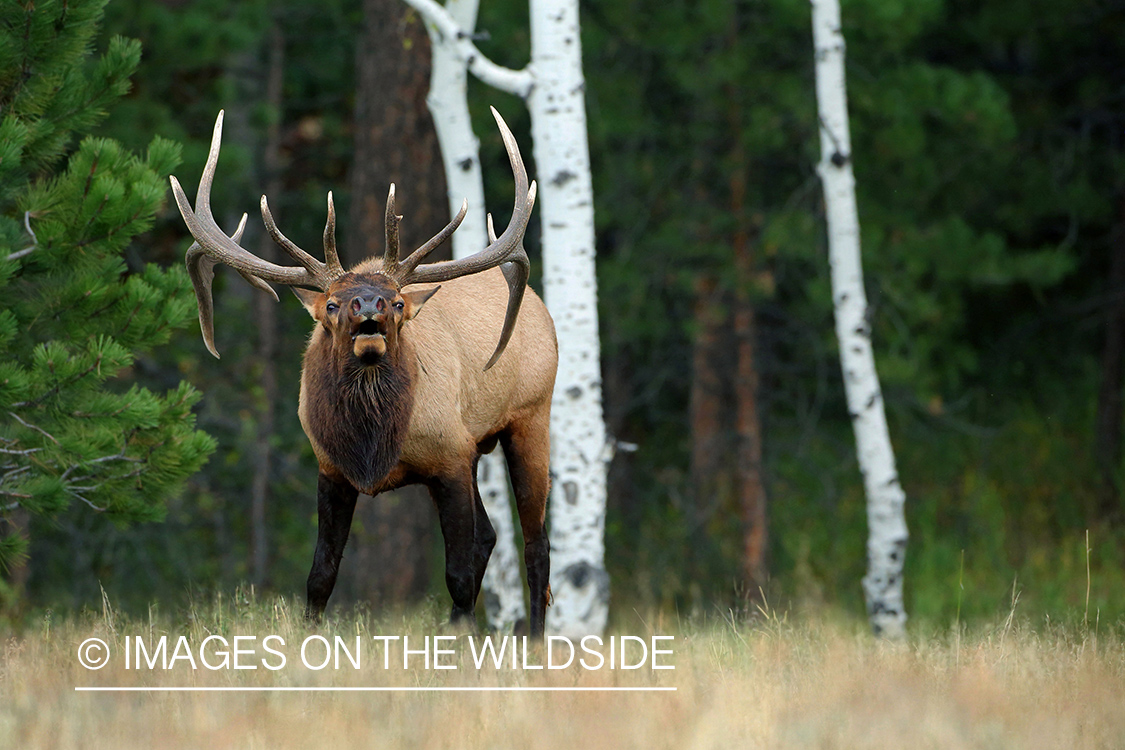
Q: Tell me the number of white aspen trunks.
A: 3